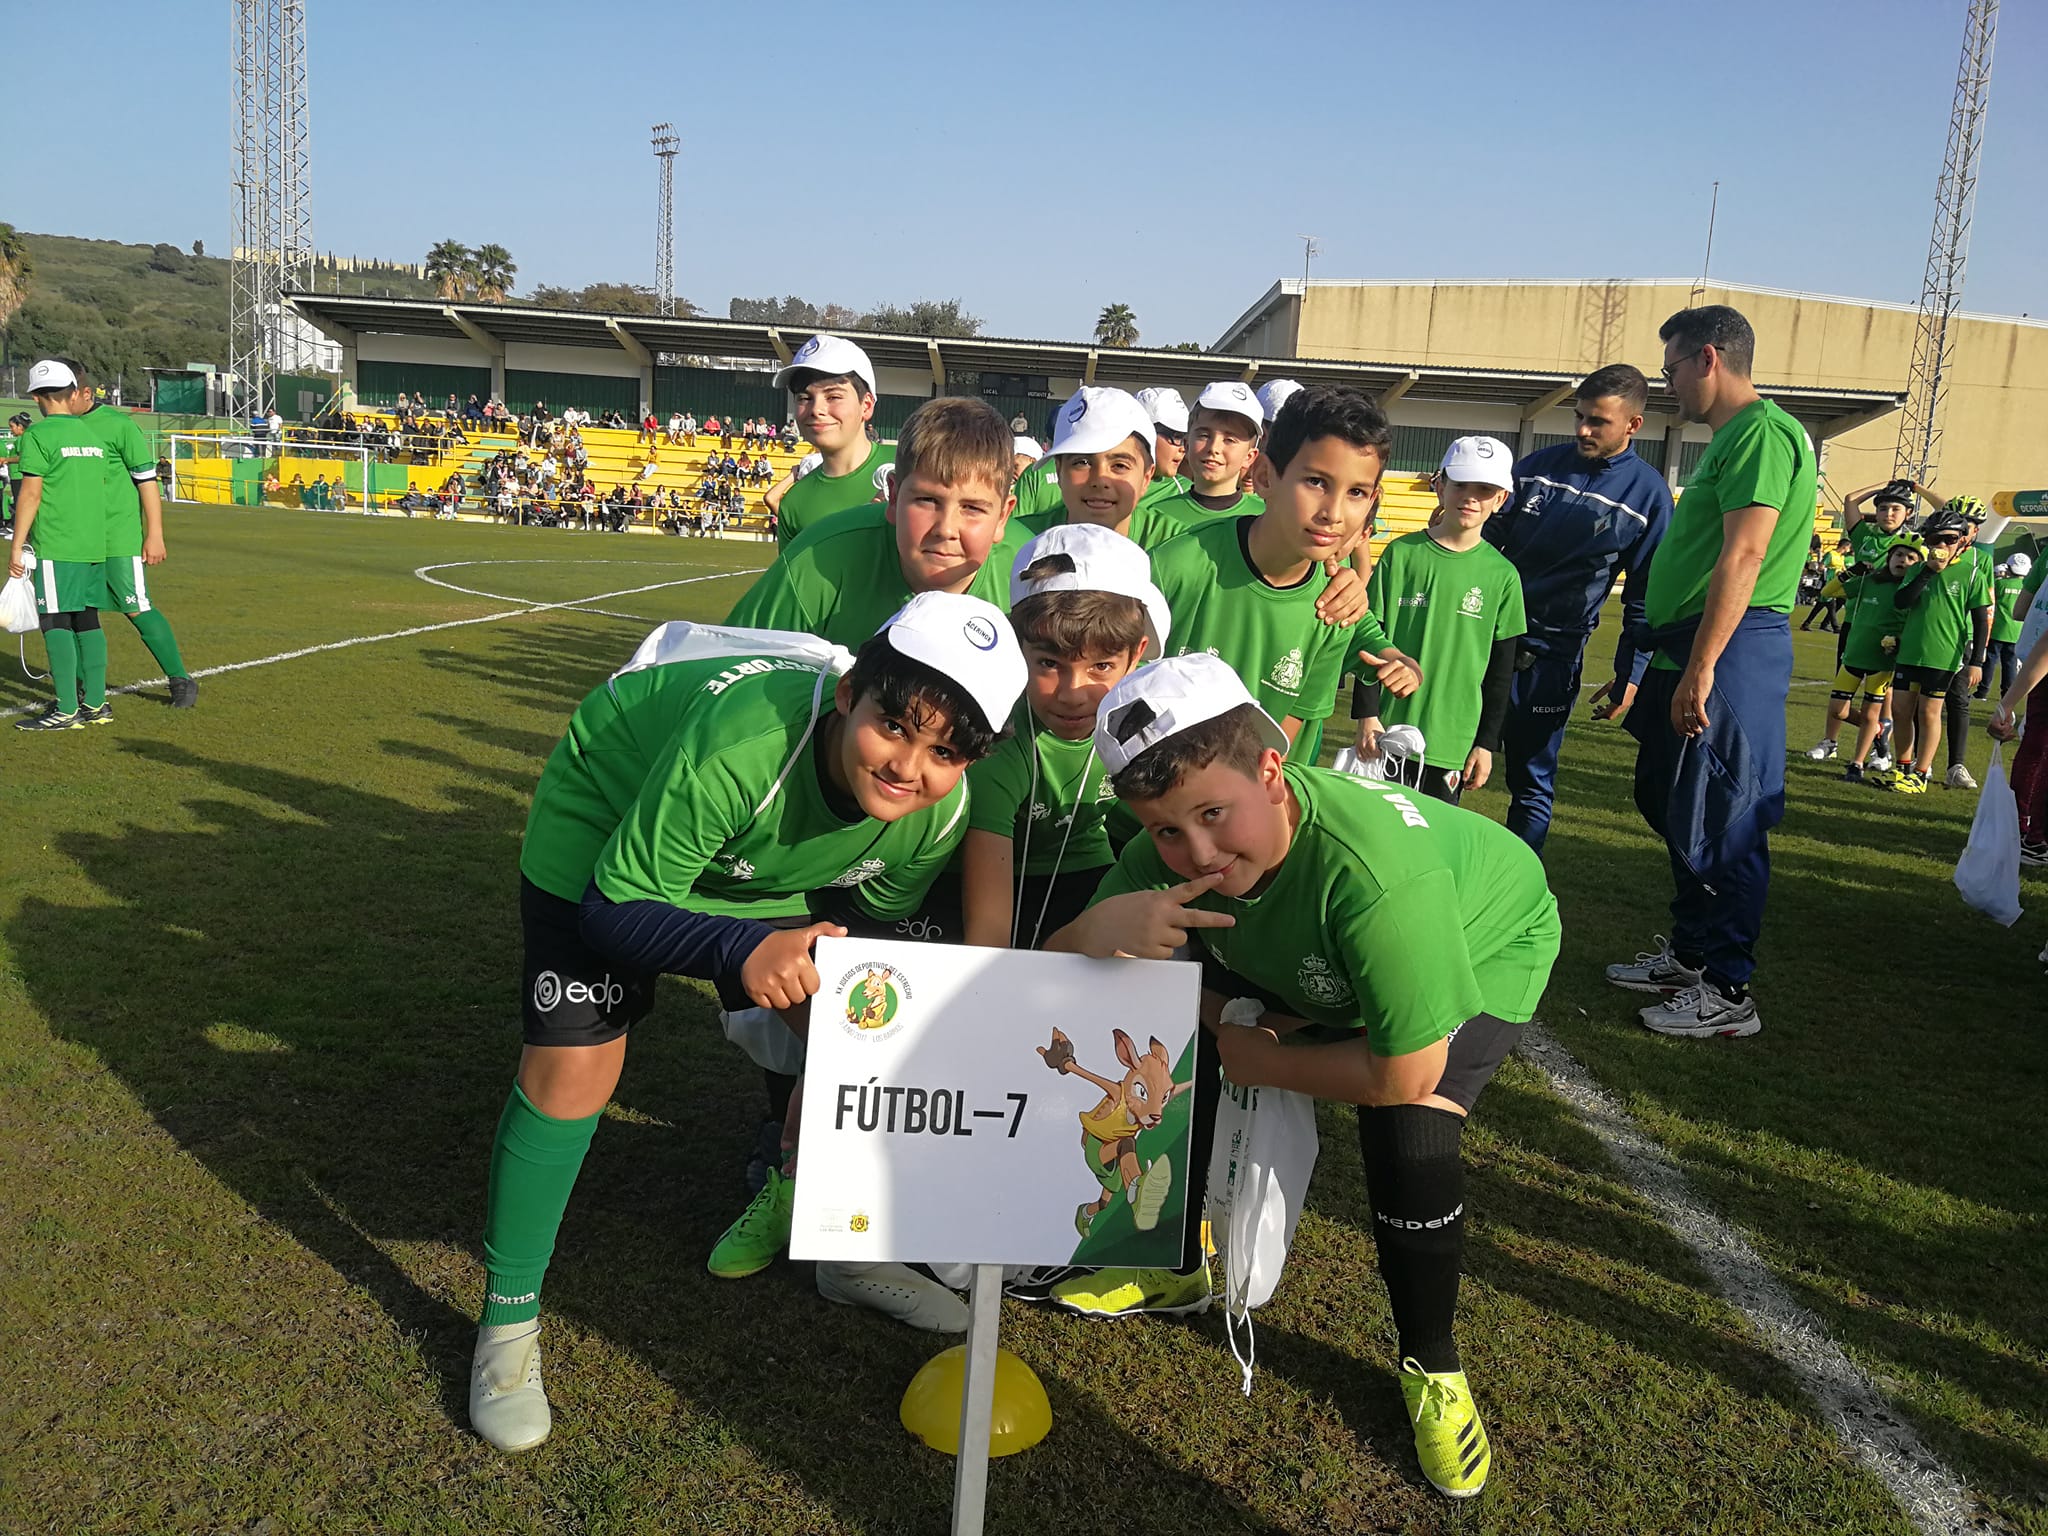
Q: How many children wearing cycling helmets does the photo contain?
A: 4